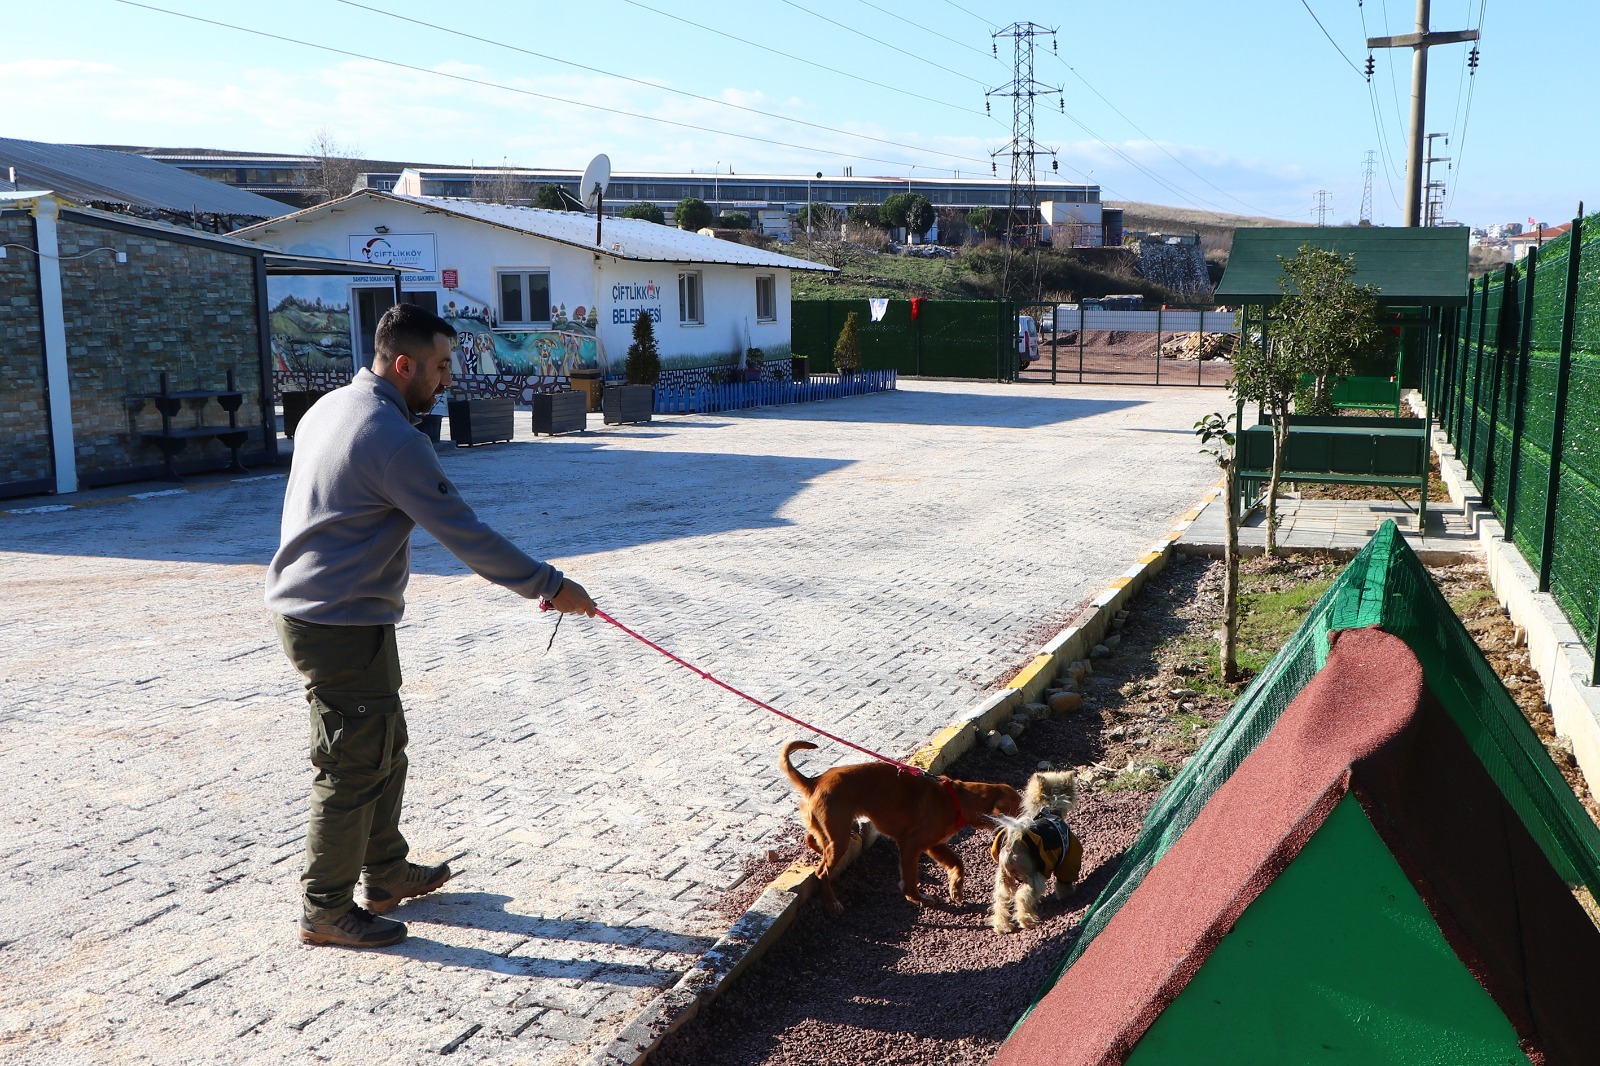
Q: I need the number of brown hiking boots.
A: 2